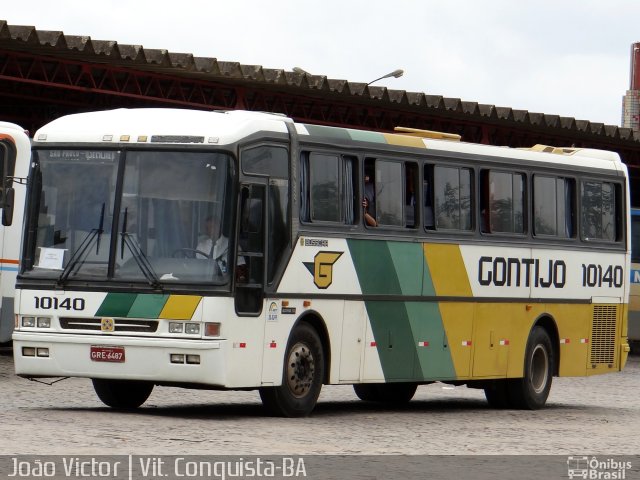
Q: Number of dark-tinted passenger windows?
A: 6